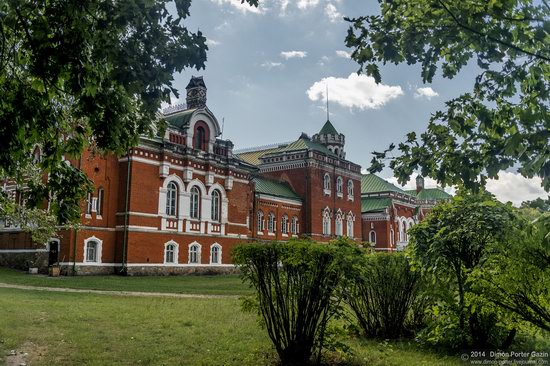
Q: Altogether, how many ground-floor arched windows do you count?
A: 4